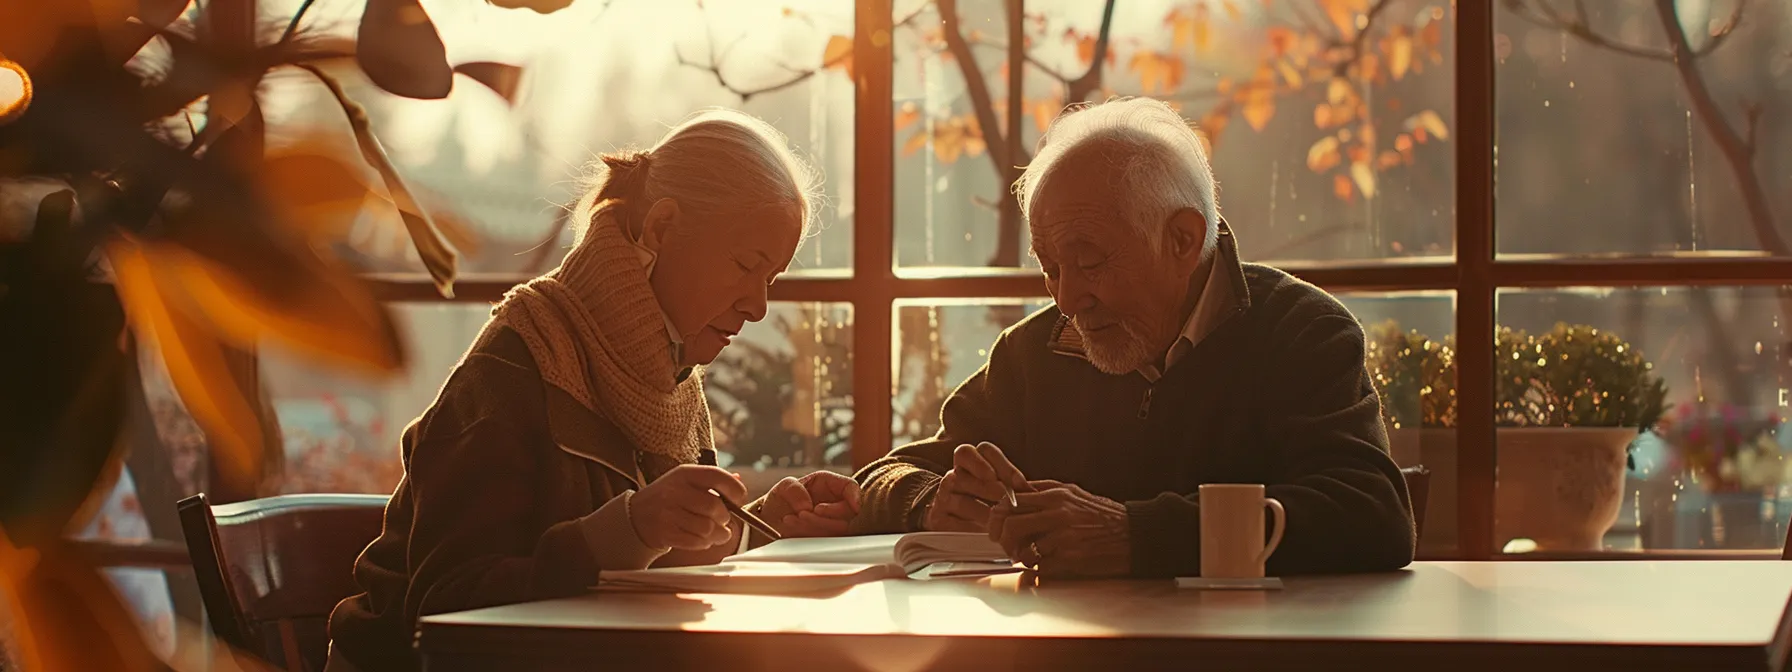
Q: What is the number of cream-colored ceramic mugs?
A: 1